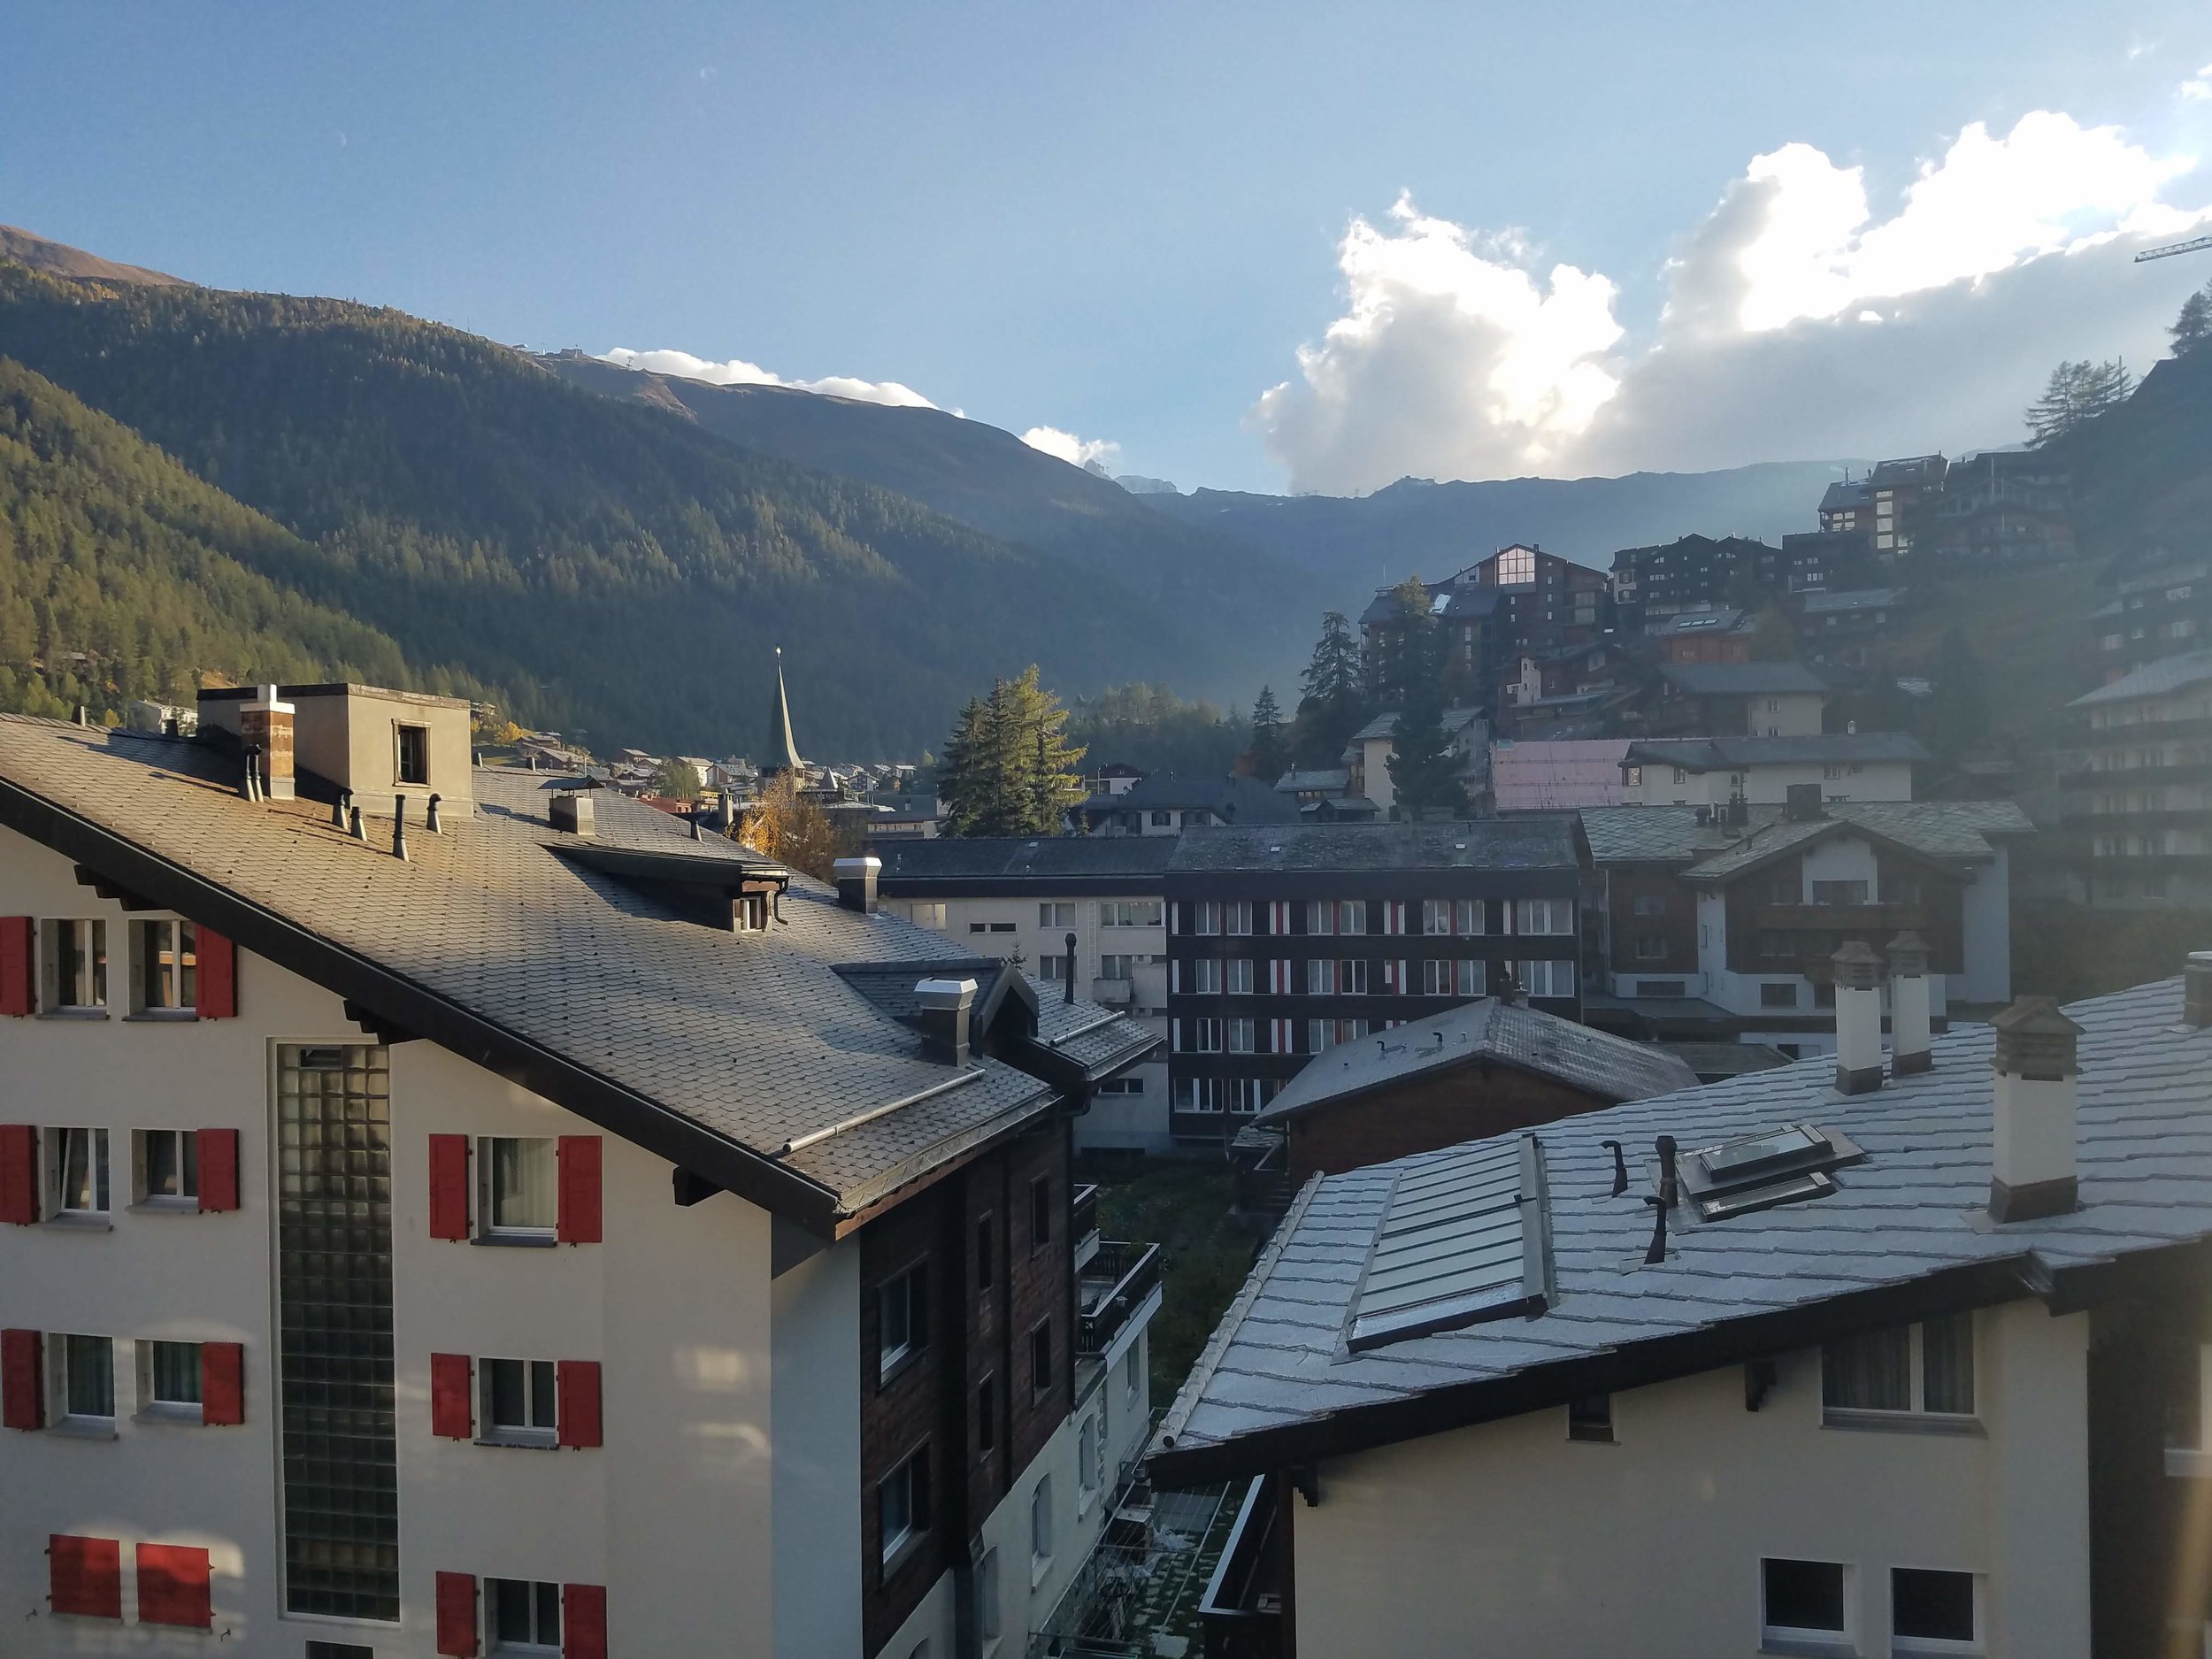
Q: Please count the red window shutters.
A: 14